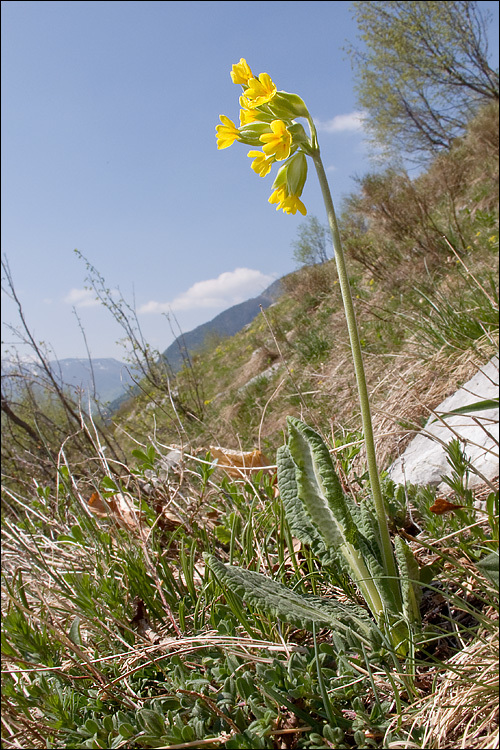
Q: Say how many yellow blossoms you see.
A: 8